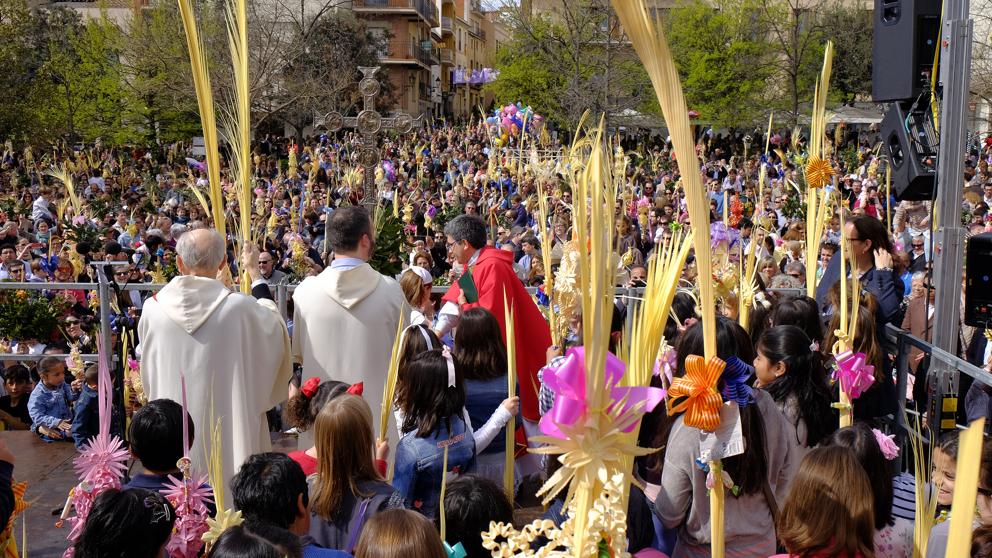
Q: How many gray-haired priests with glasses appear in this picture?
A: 1